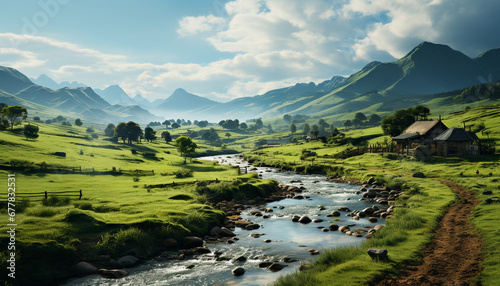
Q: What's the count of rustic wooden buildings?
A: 2